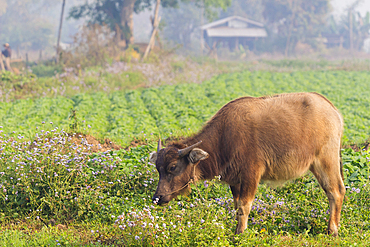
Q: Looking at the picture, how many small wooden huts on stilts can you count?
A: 1